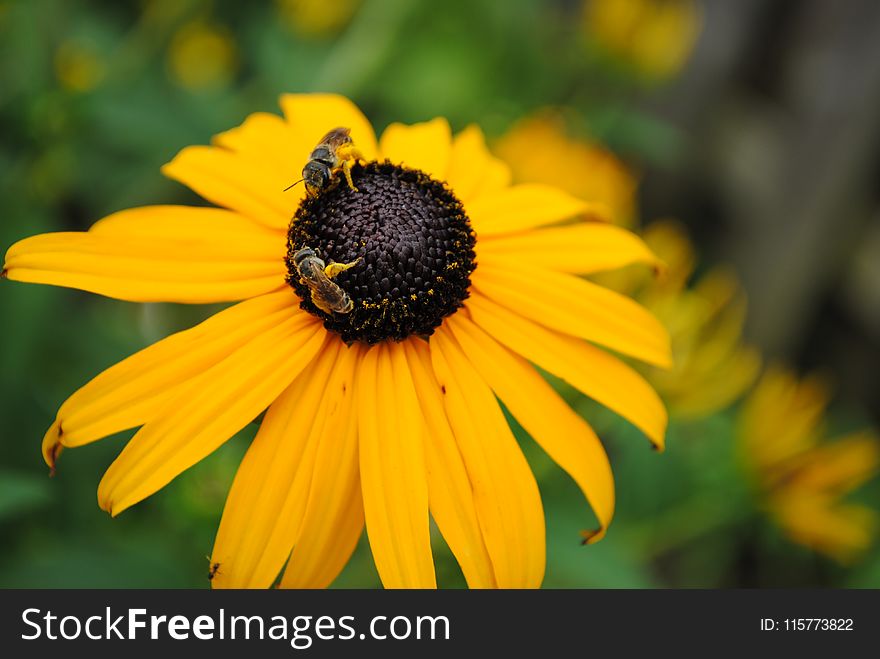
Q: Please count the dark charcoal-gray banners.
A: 1